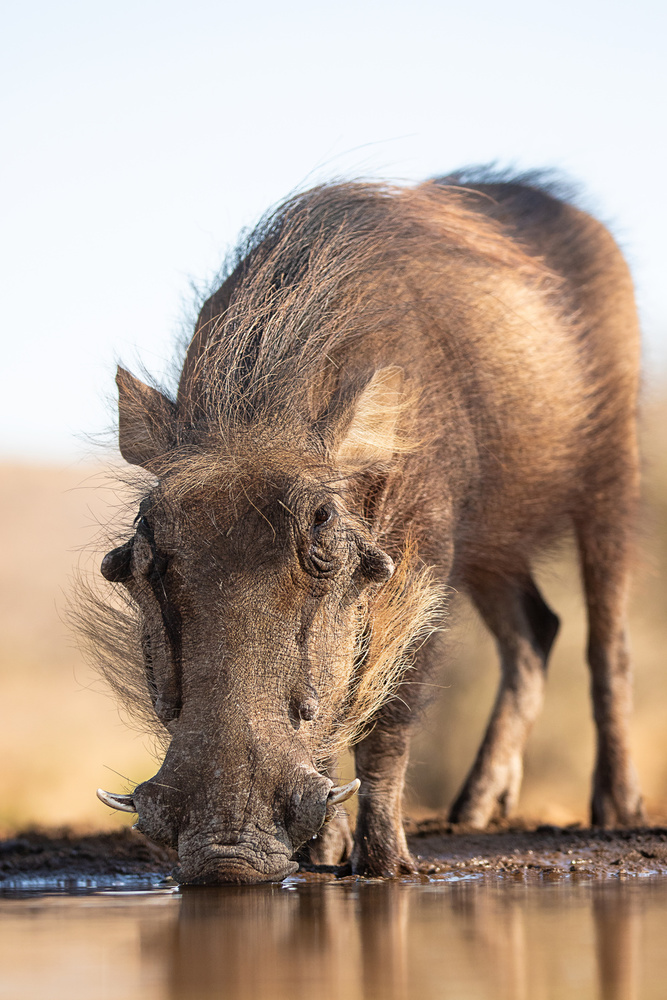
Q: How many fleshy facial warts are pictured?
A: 4